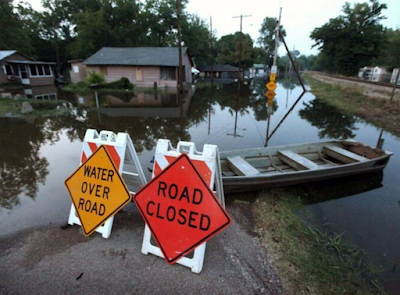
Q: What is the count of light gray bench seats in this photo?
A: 3